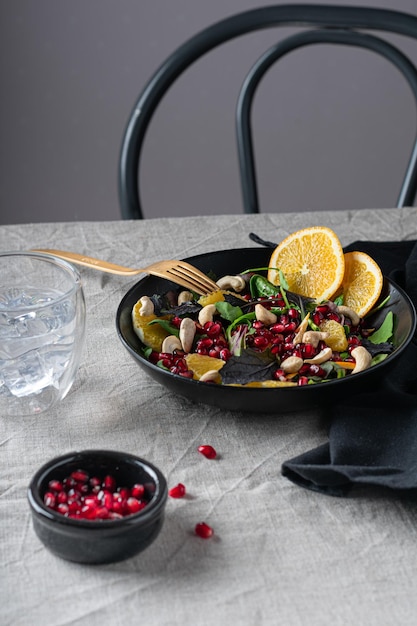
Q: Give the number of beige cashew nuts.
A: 13